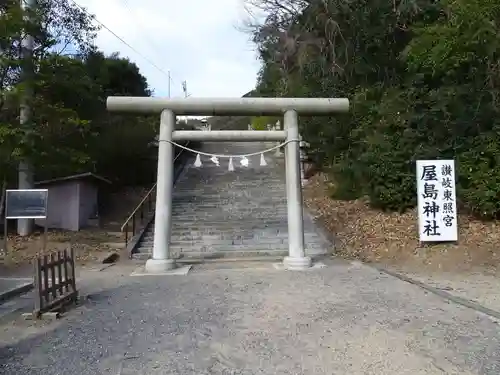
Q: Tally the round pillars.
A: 2